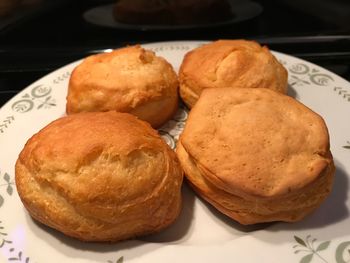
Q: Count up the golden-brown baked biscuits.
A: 4